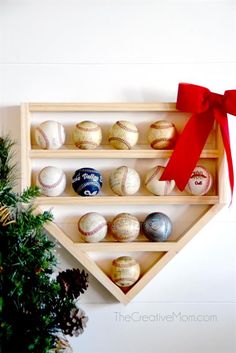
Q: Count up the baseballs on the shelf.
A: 13